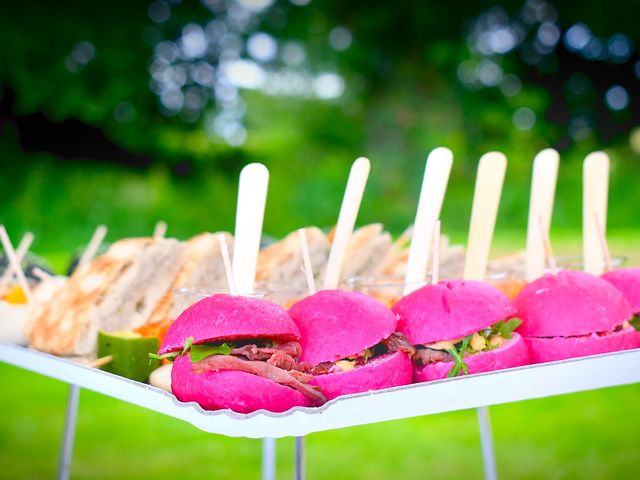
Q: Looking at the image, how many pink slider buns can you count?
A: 5